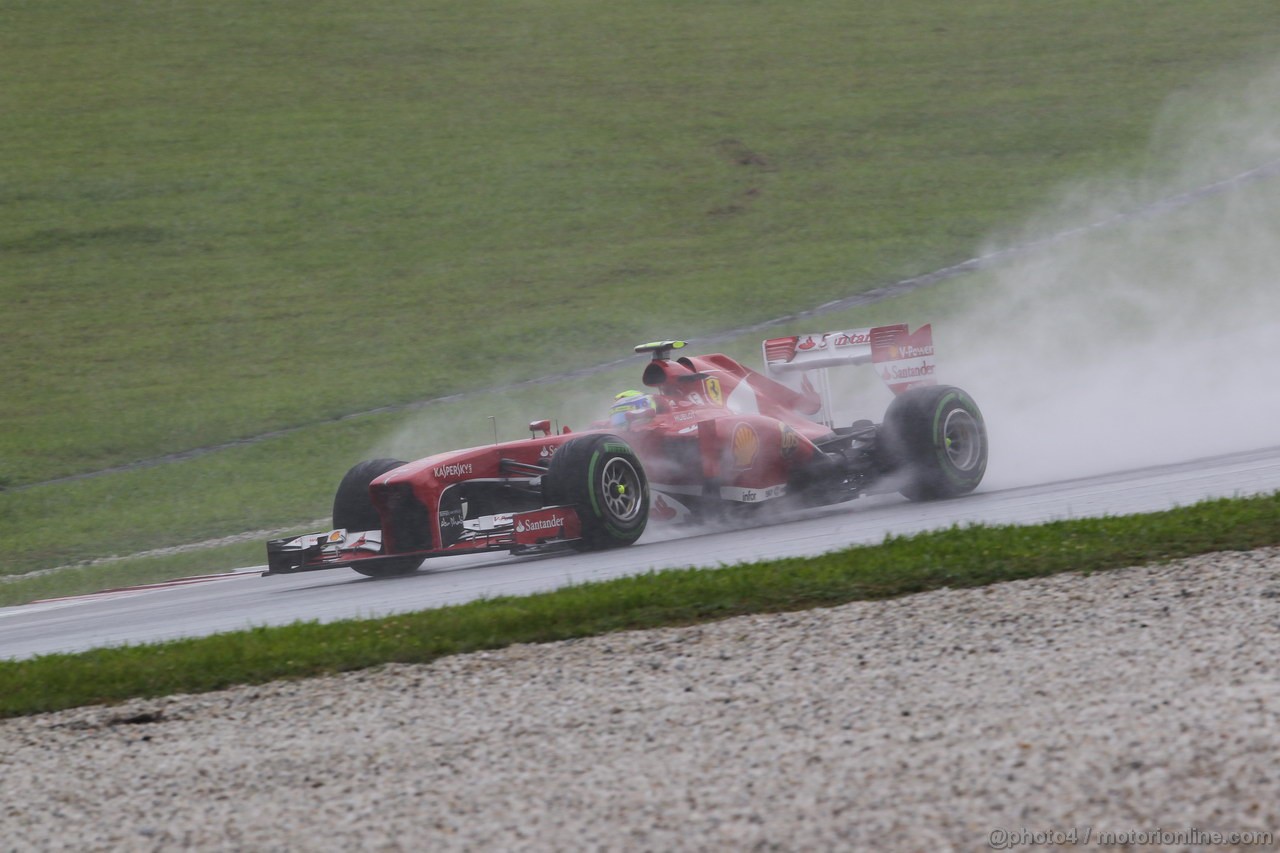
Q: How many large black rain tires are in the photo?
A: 3